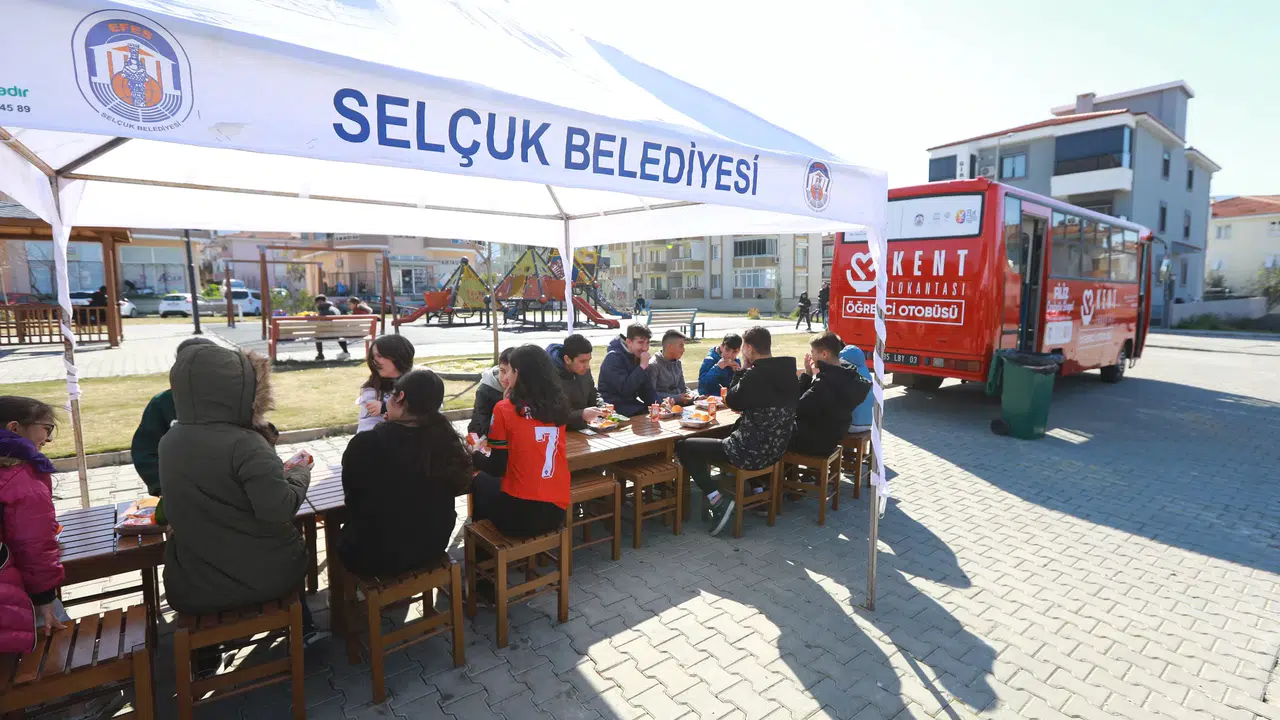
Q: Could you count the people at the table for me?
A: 14